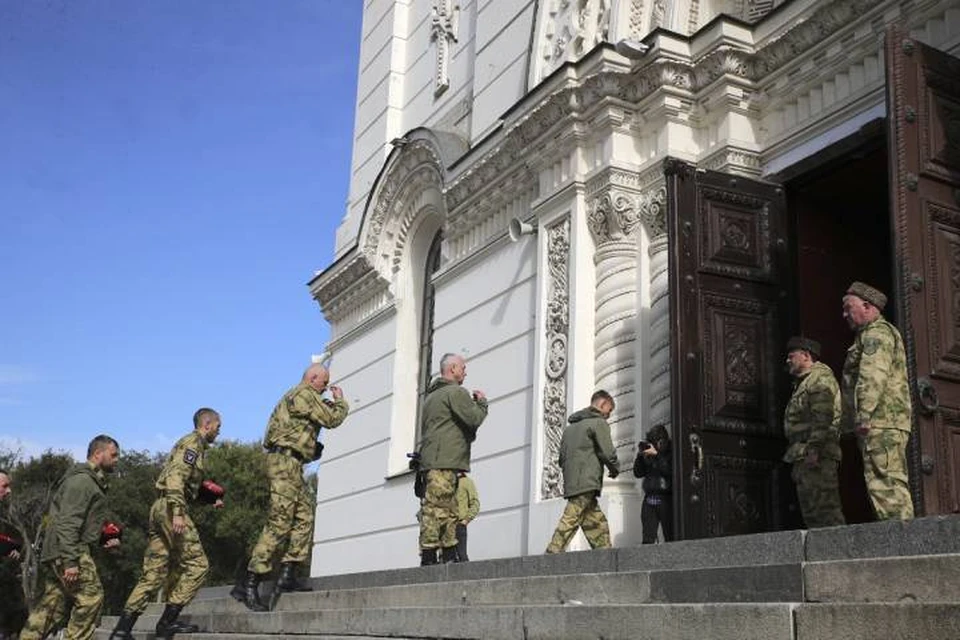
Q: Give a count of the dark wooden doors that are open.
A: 2